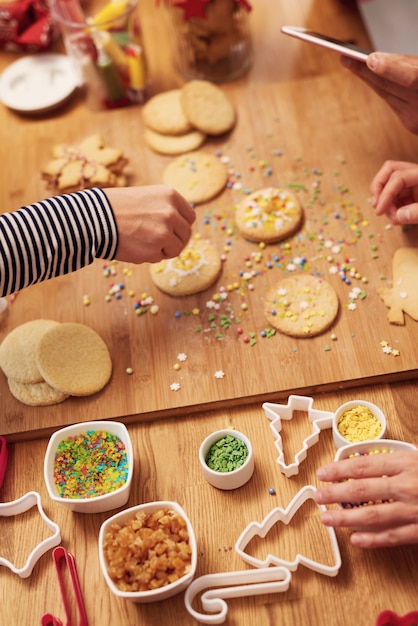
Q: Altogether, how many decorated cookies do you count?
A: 4